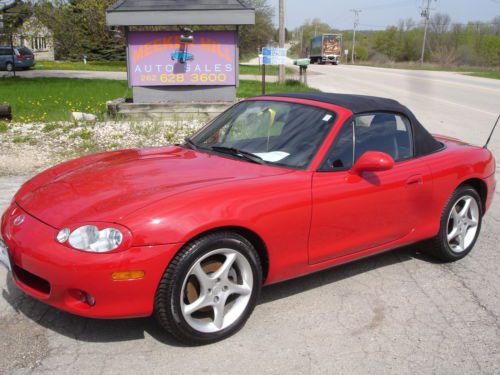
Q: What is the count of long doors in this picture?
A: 1